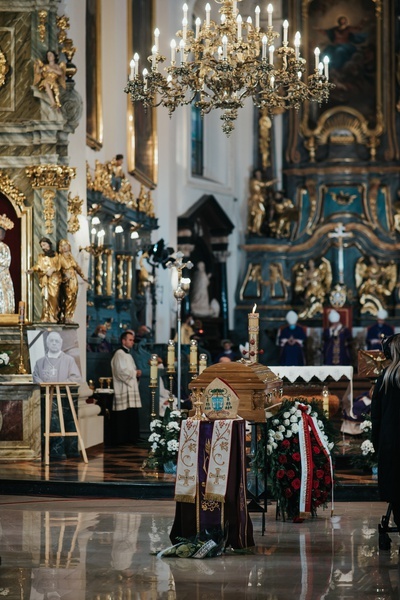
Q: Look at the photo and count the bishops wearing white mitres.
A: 3